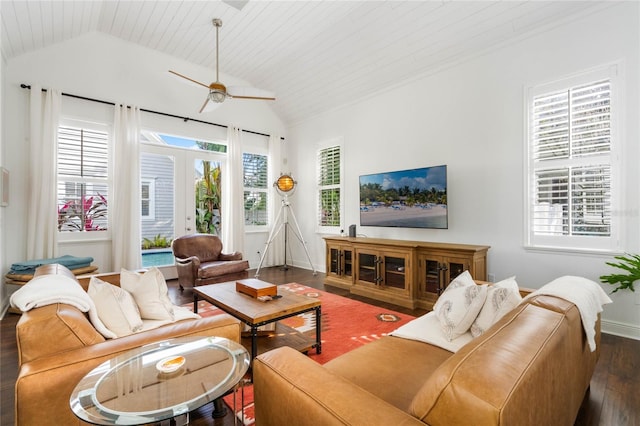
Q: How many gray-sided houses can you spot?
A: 1